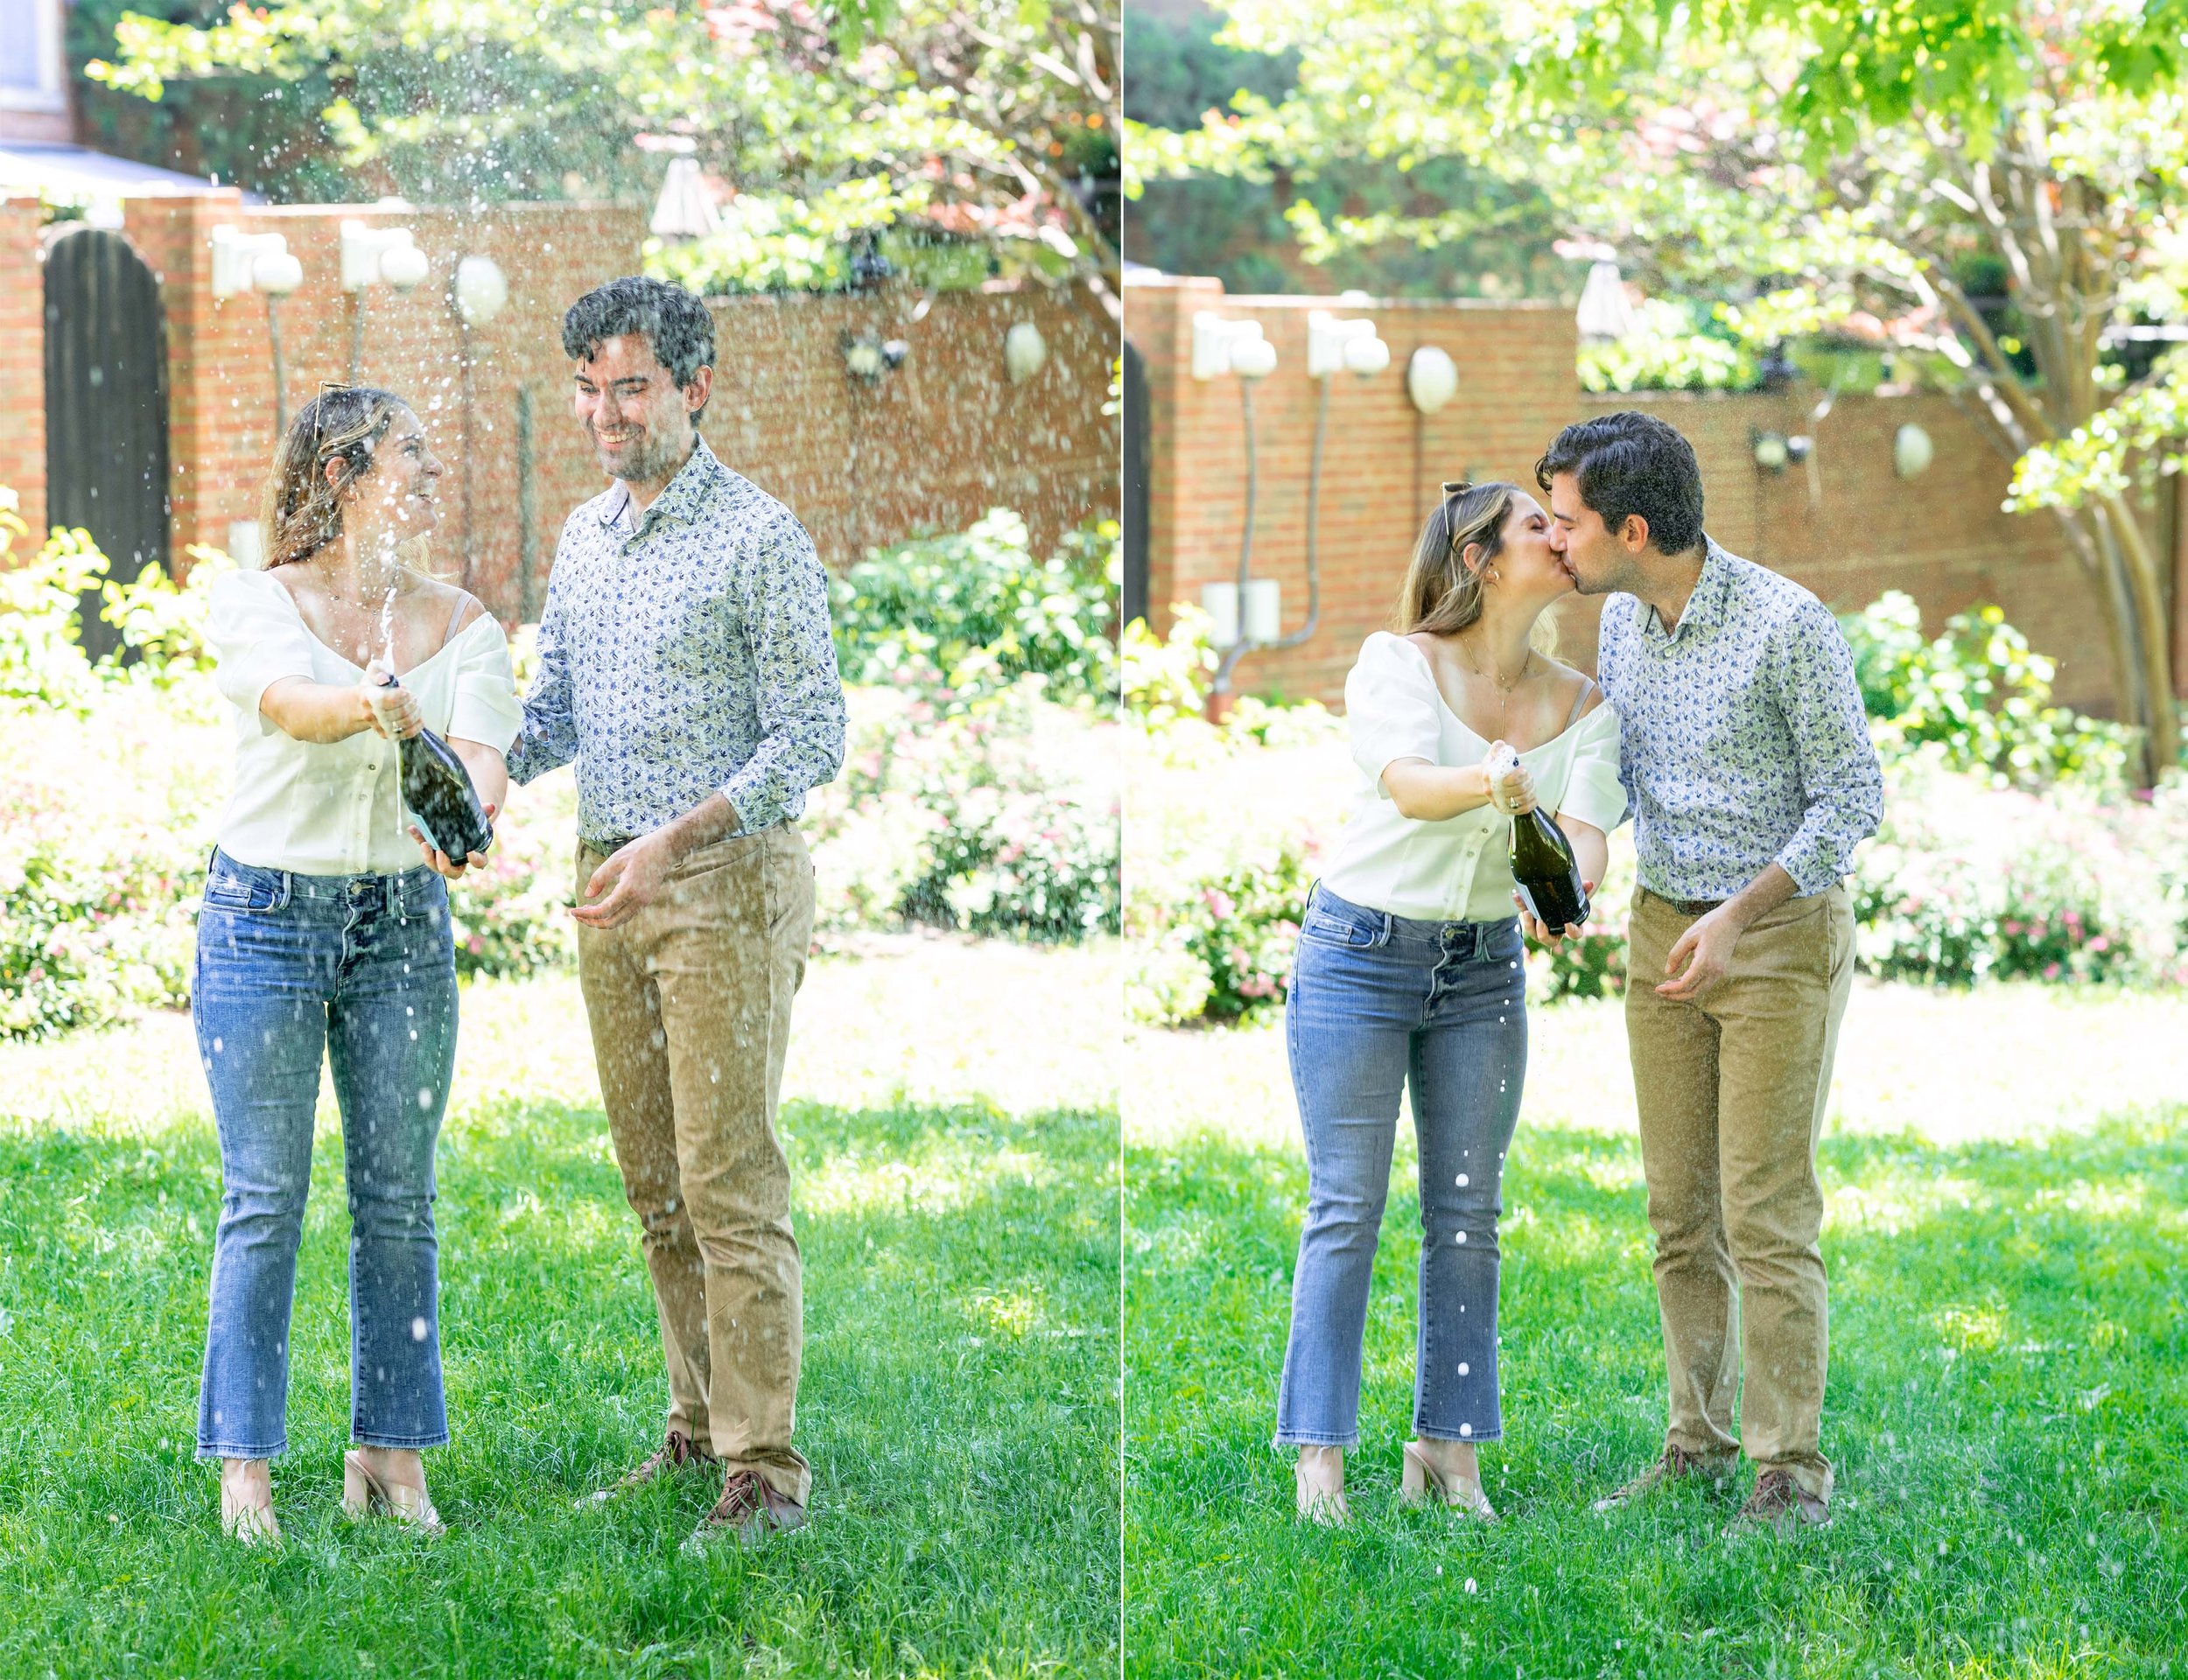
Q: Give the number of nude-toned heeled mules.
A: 4